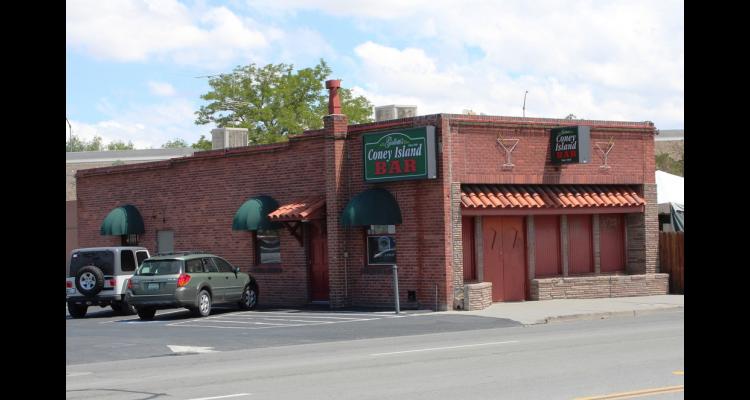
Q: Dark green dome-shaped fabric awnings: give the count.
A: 3